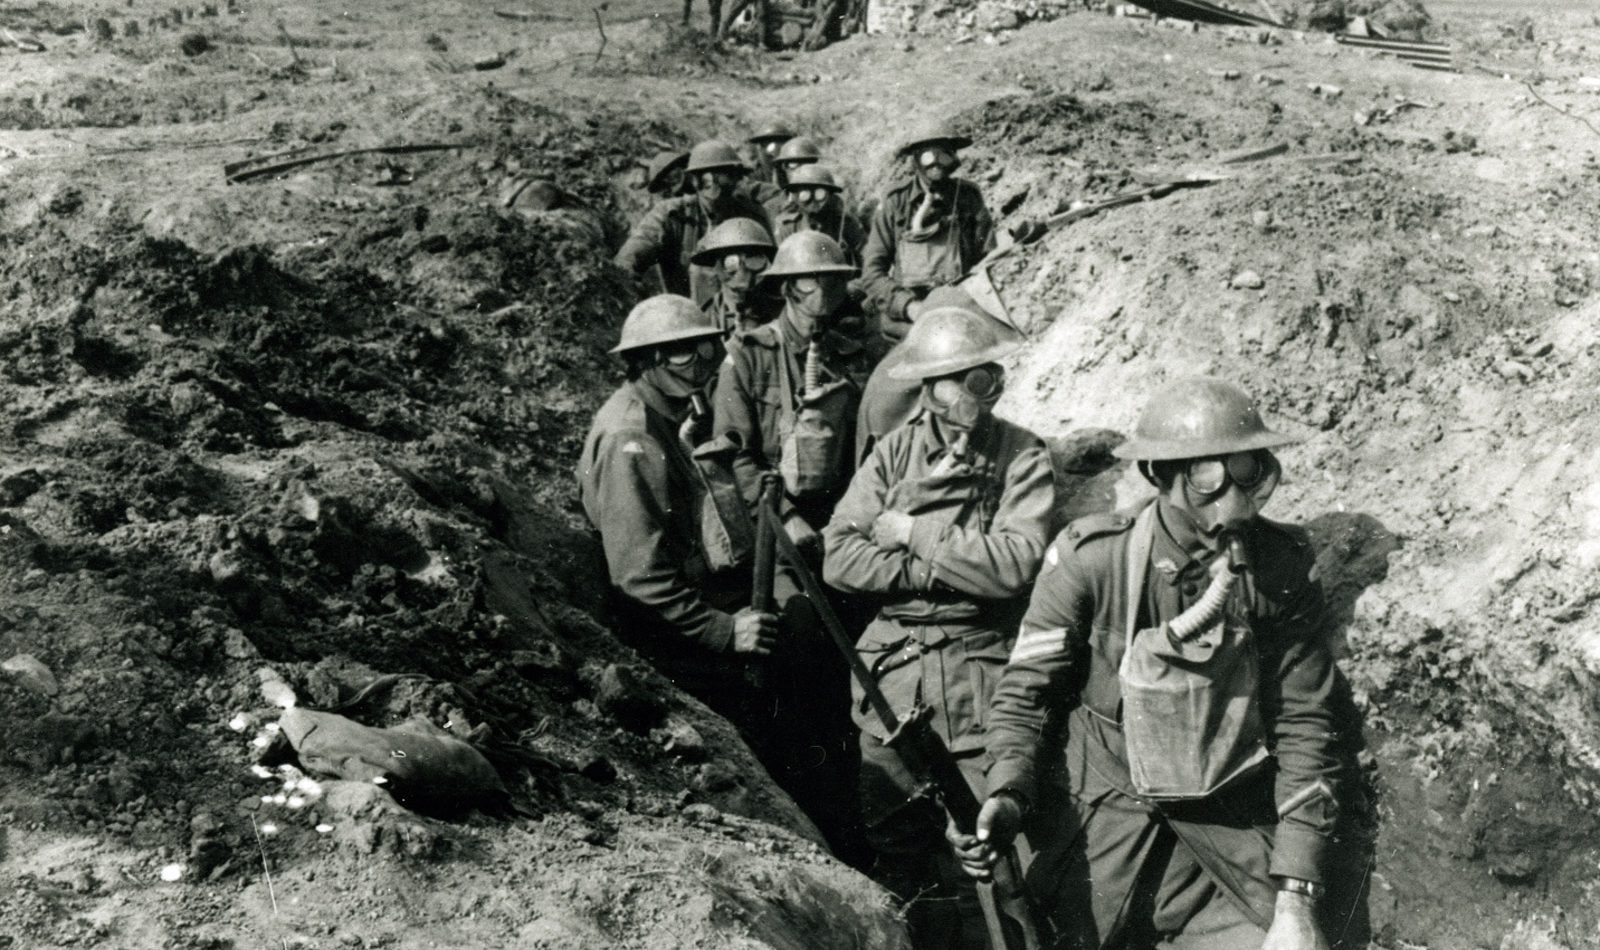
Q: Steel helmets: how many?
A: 11